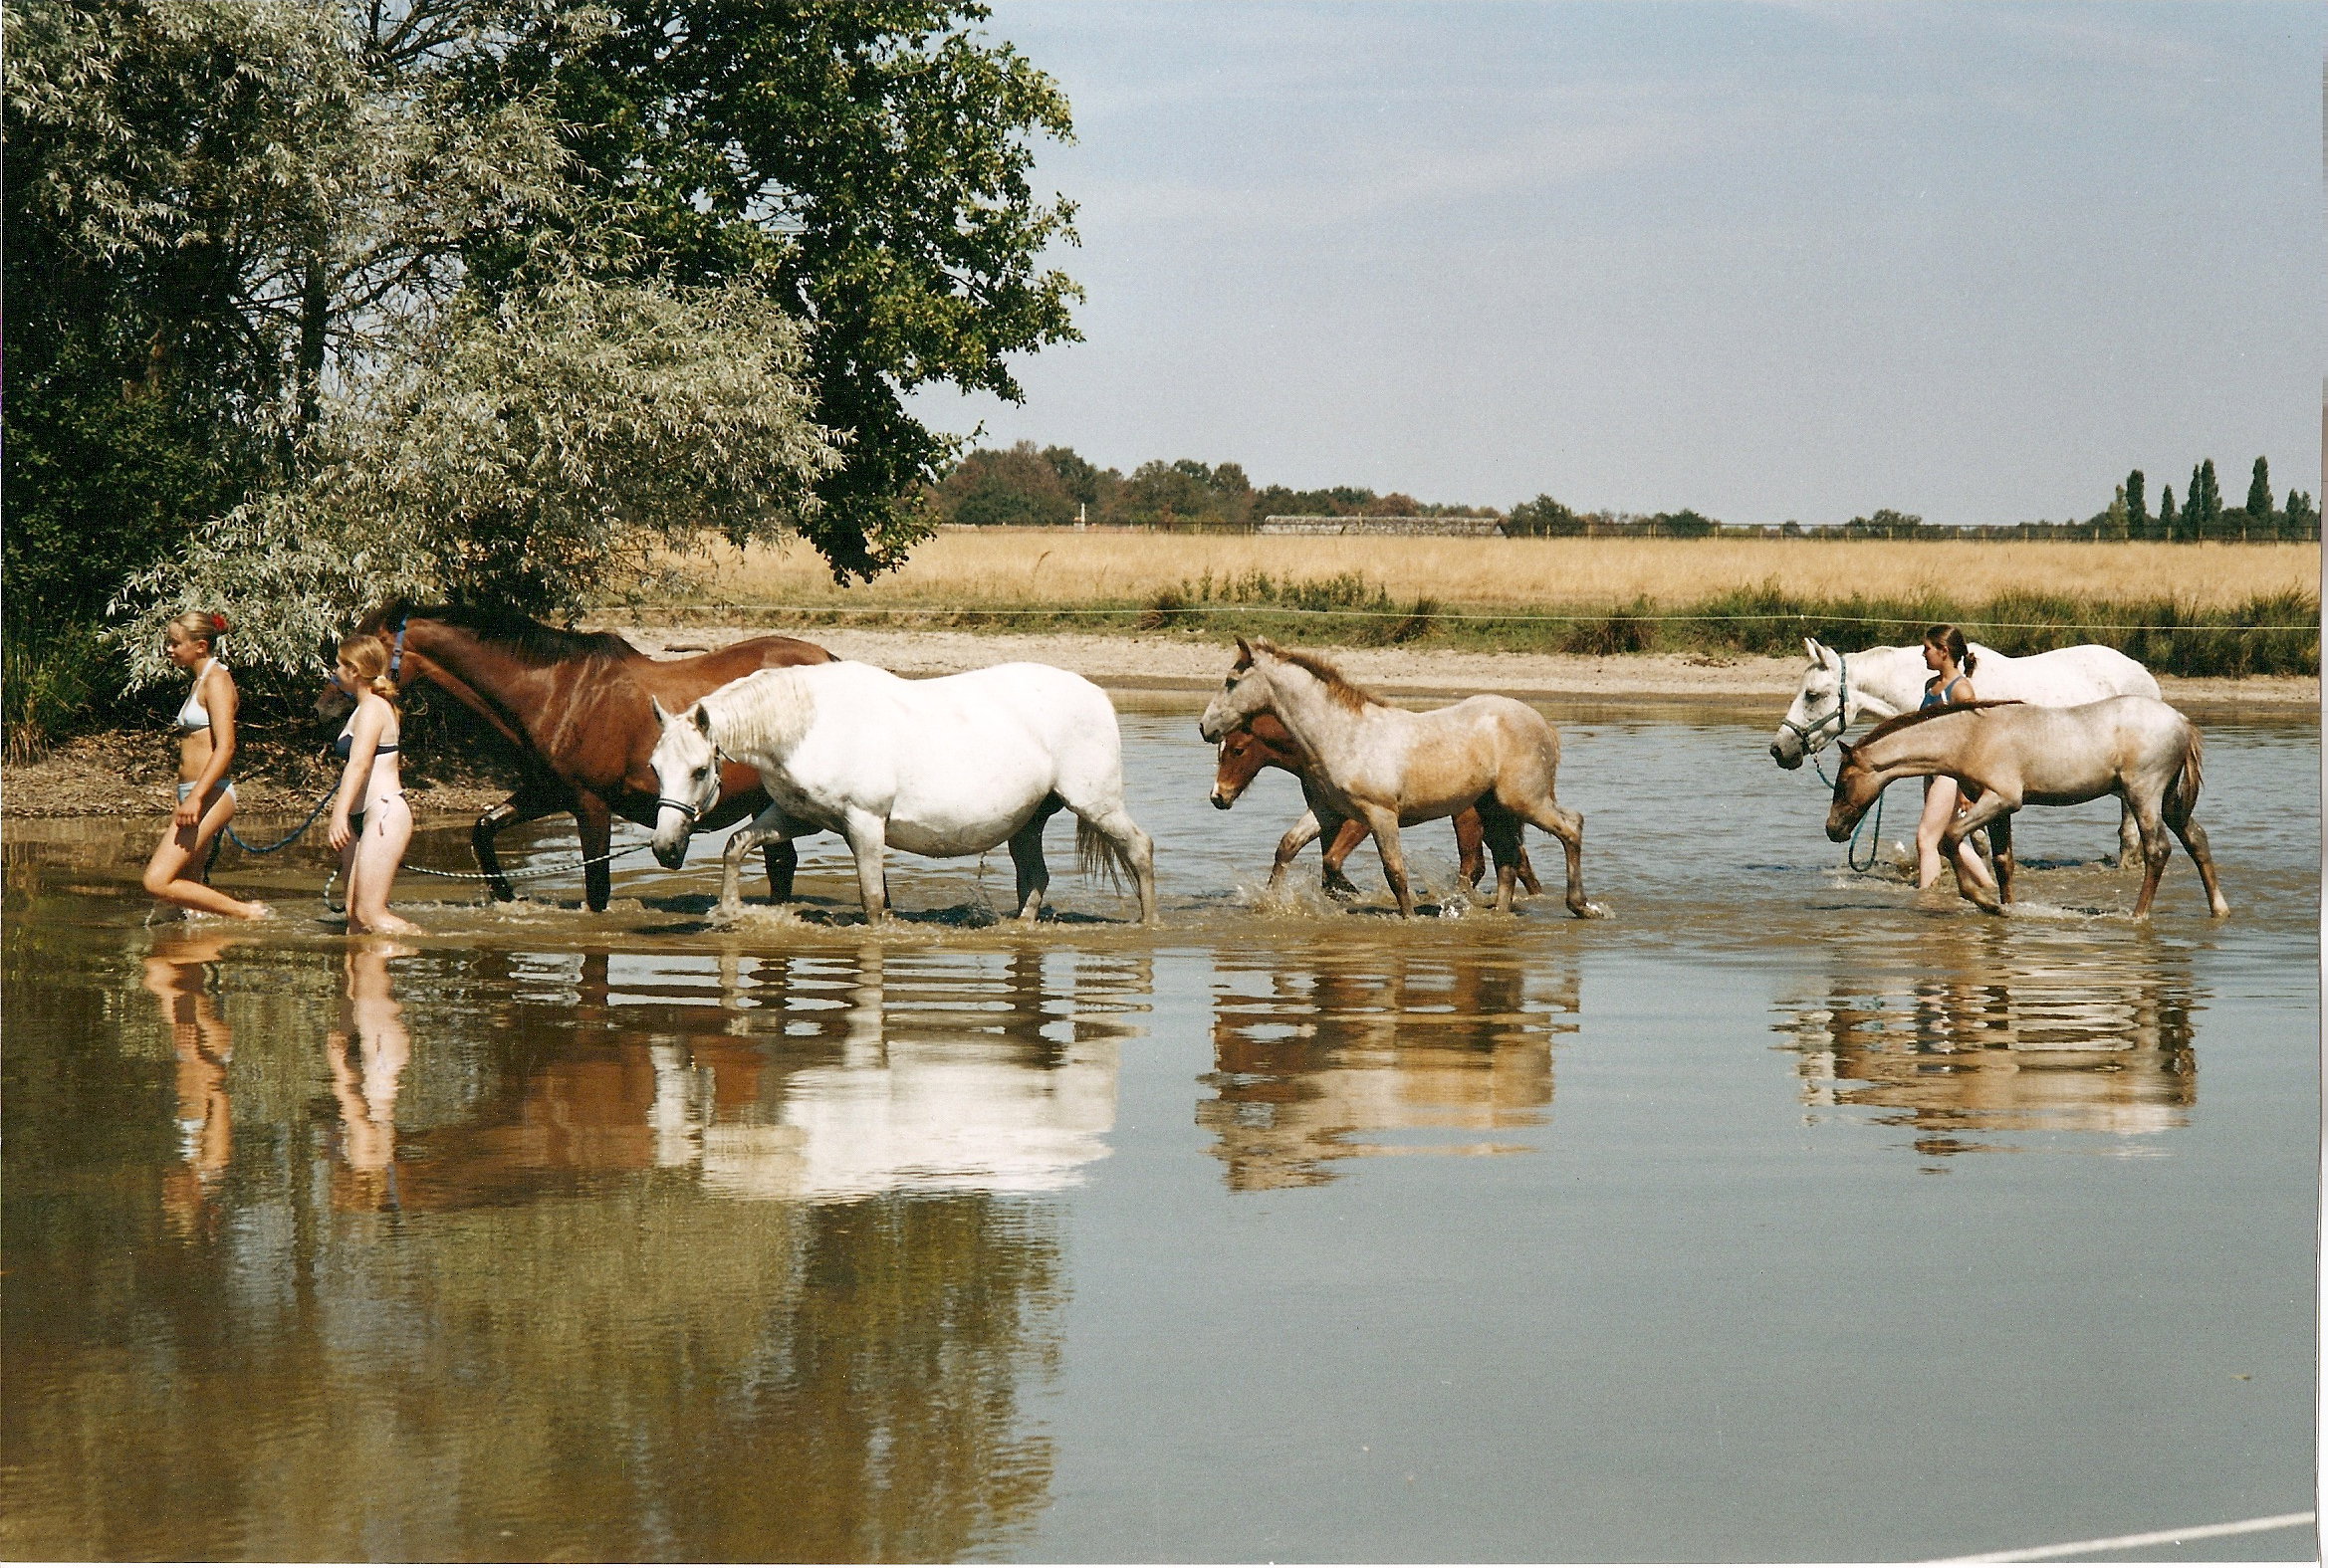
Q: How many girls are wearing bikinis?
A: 2